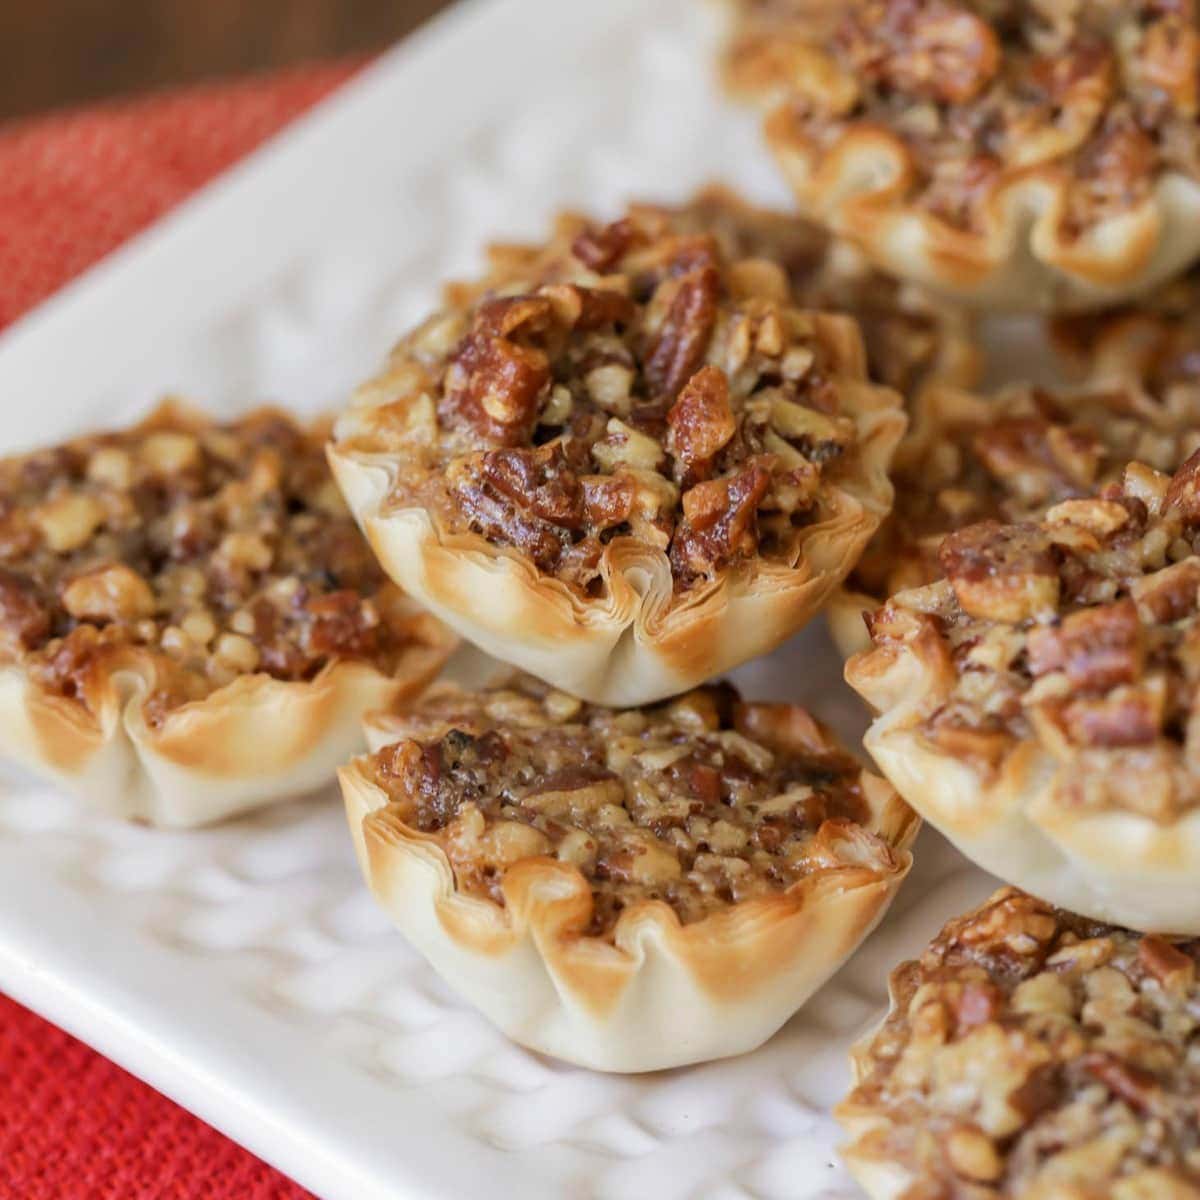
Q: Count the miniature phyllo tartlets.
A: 9